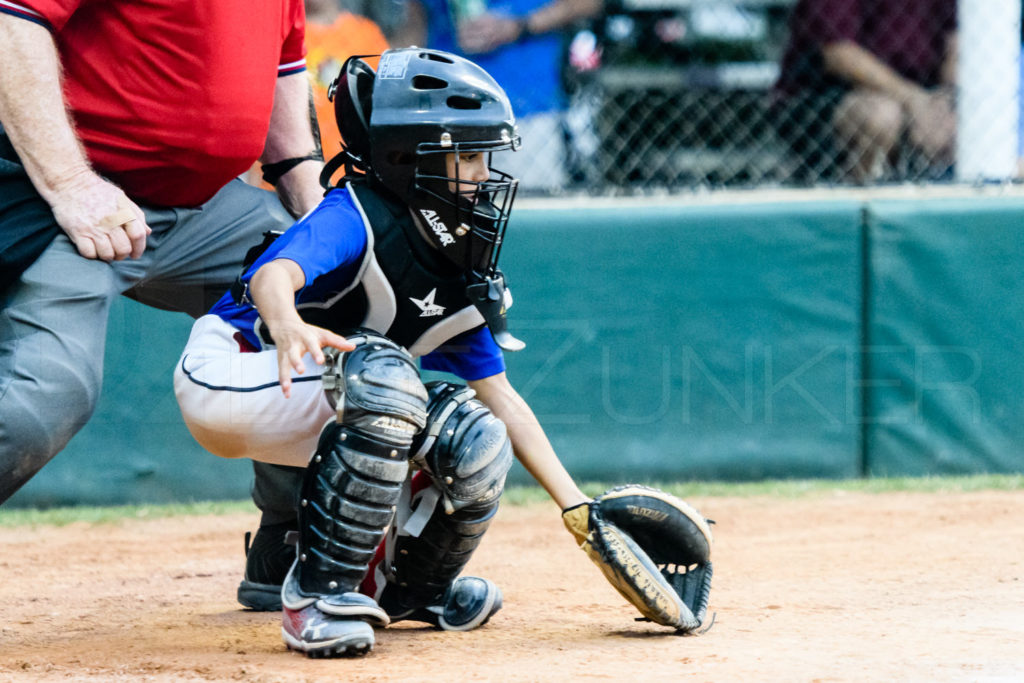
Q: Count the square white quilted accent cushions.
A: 0